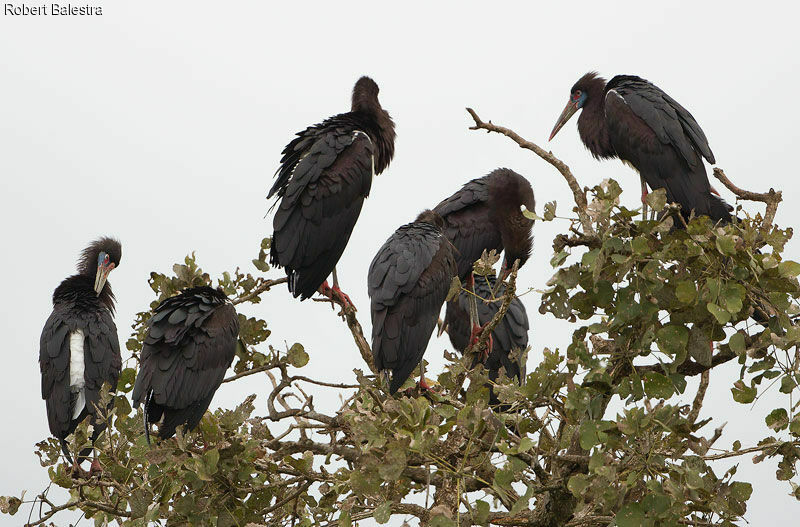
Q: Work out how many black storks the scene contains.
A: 7